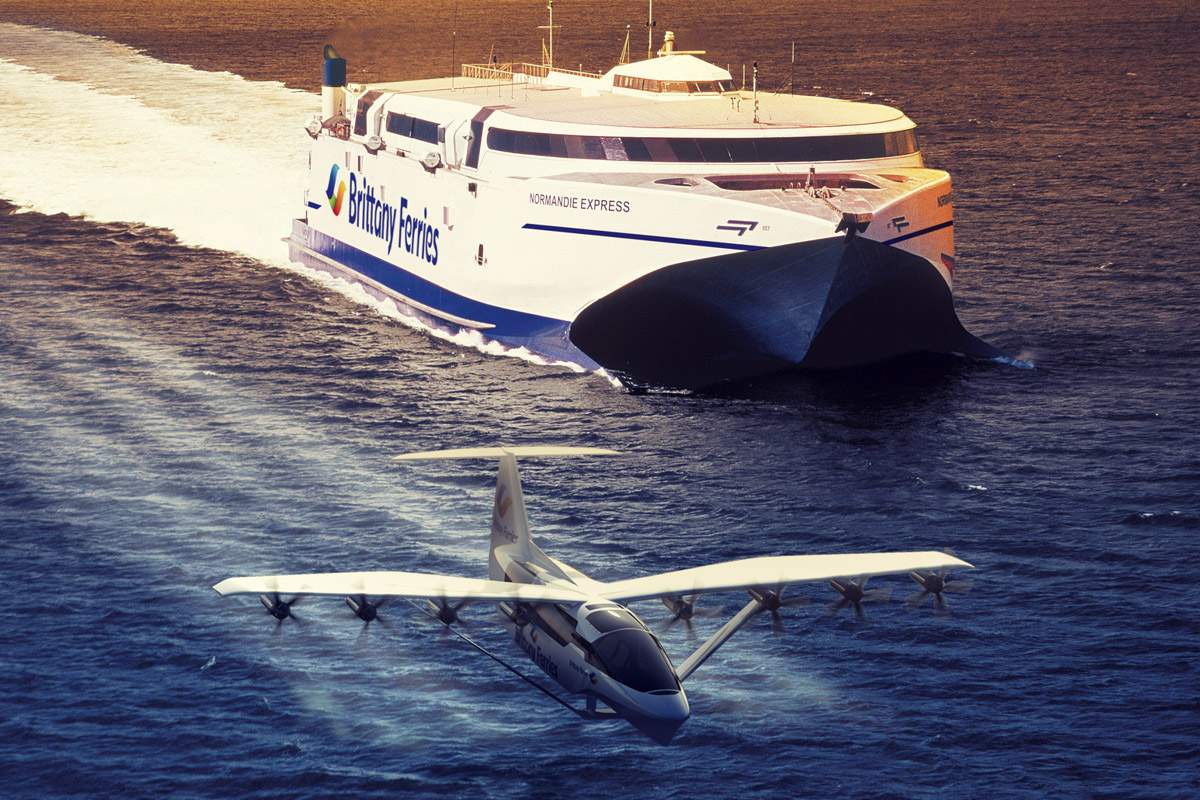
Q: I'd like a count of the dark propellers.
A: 8